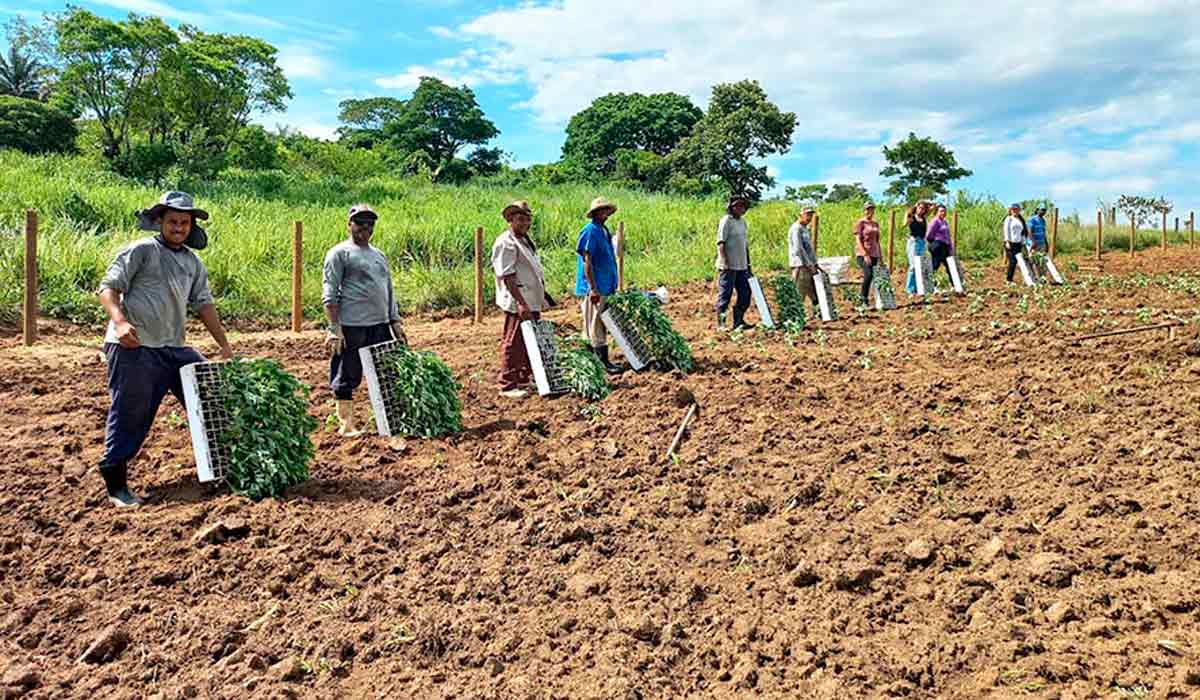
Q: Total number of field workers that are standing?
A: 11